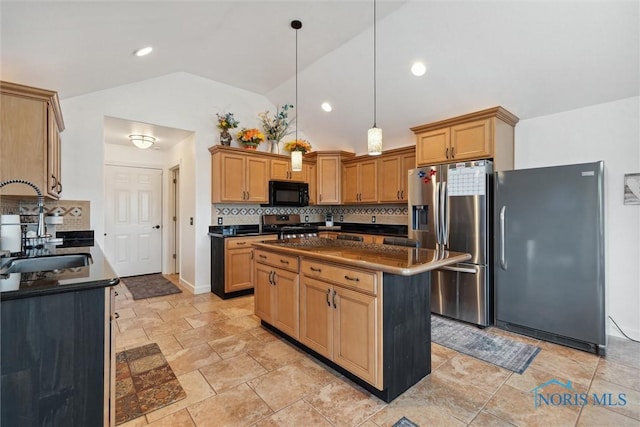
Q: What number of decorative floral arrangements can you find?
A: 4